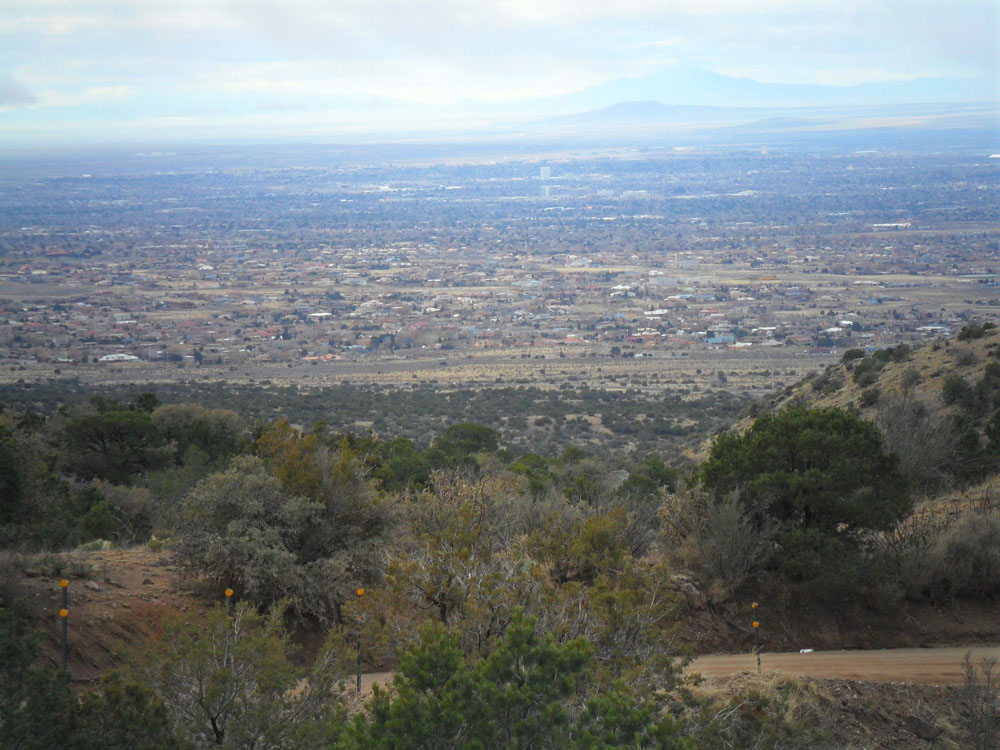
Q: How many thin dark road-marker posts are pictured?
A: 4